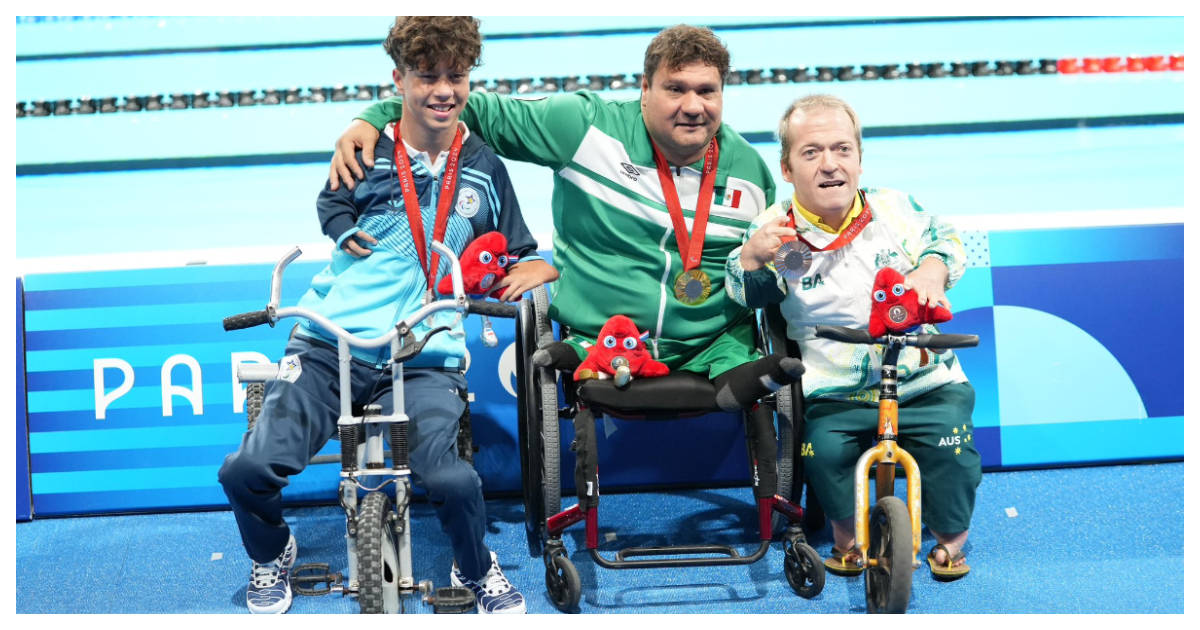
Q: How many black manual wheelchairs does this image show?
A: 1